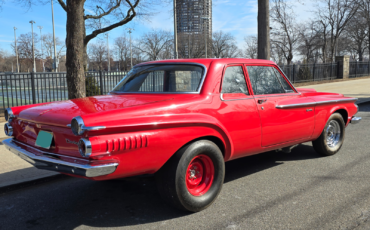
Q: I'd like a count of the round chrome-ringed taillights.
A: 4